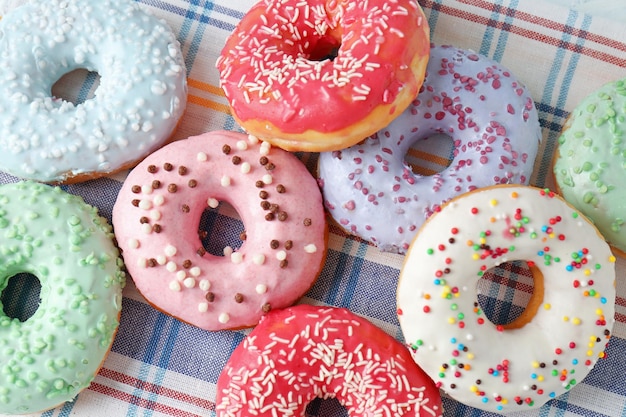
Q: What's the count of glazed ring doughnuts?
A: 8